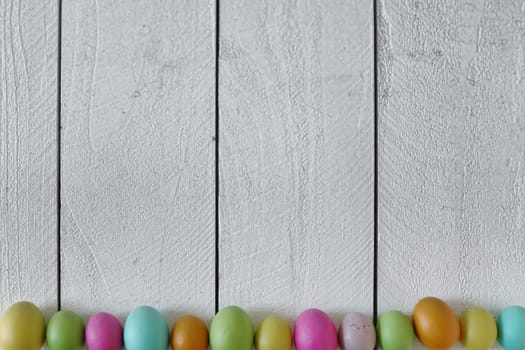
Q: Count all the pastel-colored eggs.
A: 13